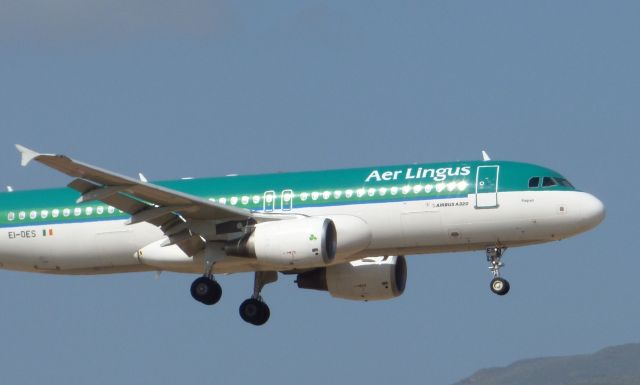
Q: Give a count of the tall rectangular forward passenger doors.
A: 1